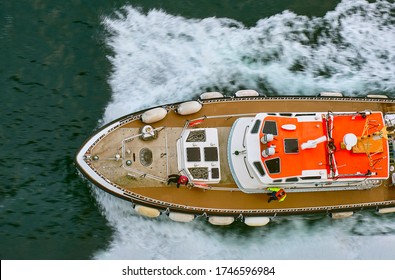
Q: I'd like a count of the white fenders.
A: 12